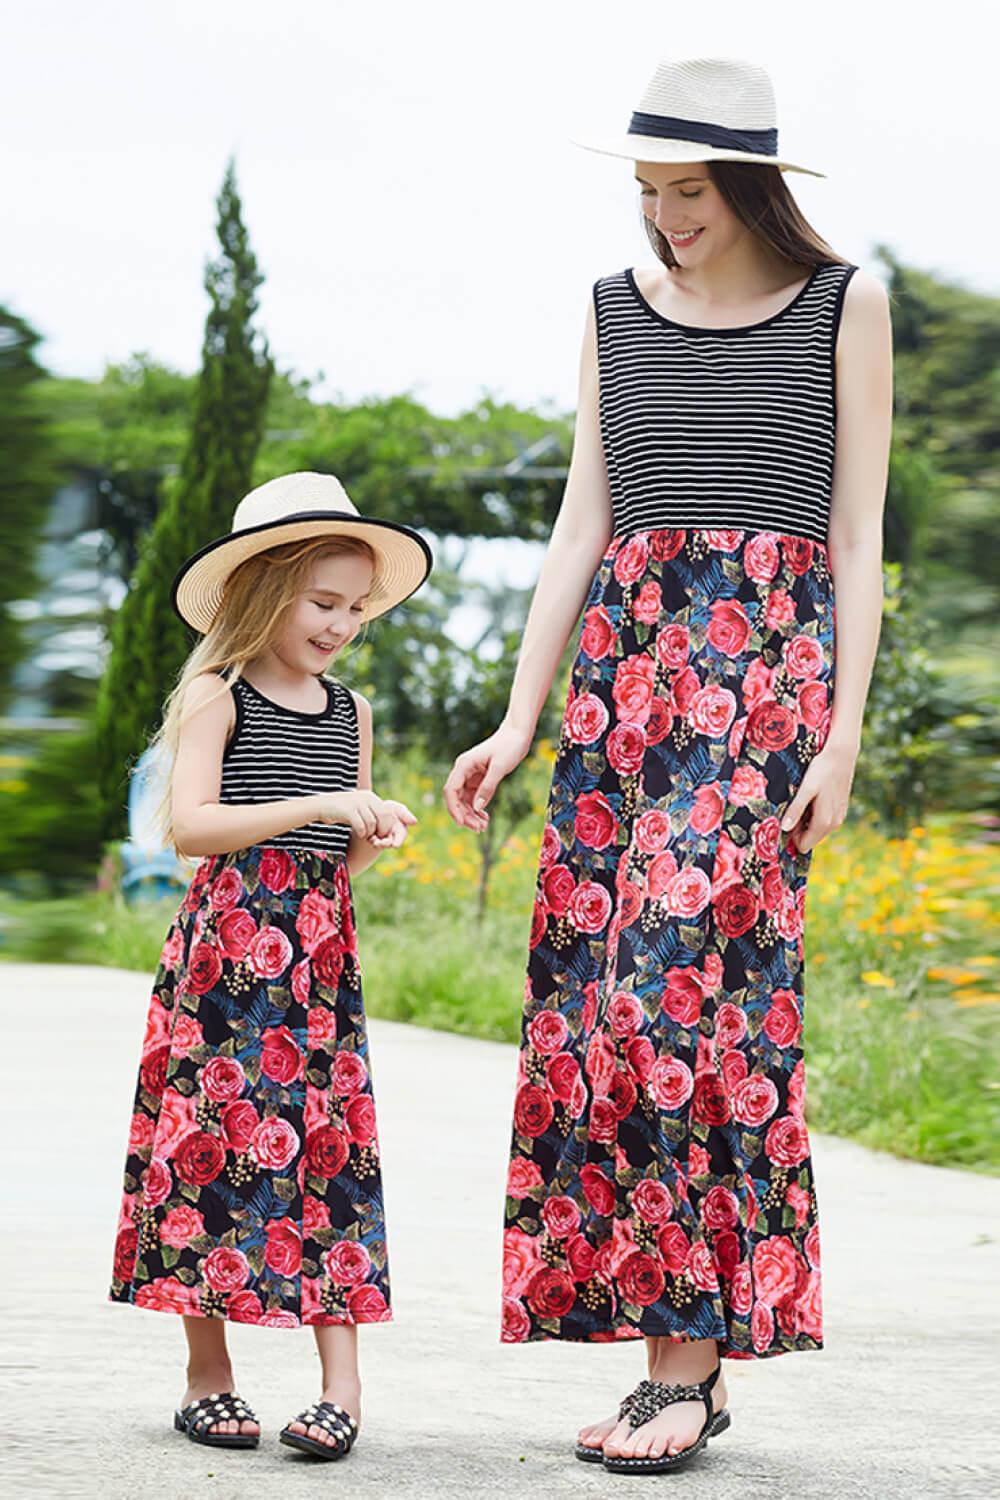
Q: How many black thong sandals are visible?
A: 2